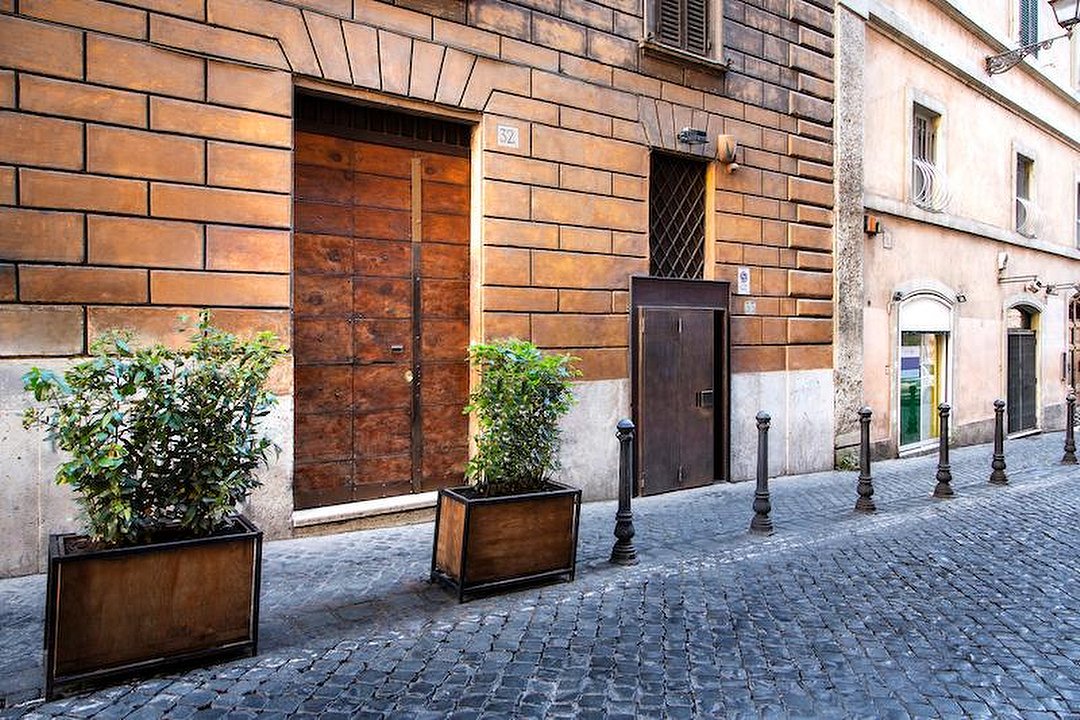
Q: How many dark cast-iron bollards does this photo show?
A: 6